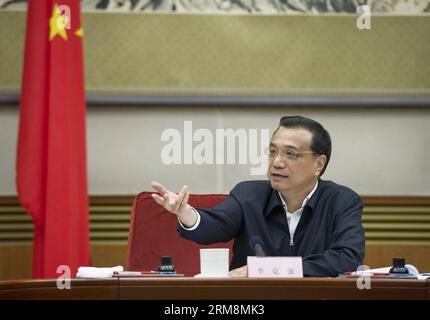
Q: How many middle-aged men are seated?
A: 1